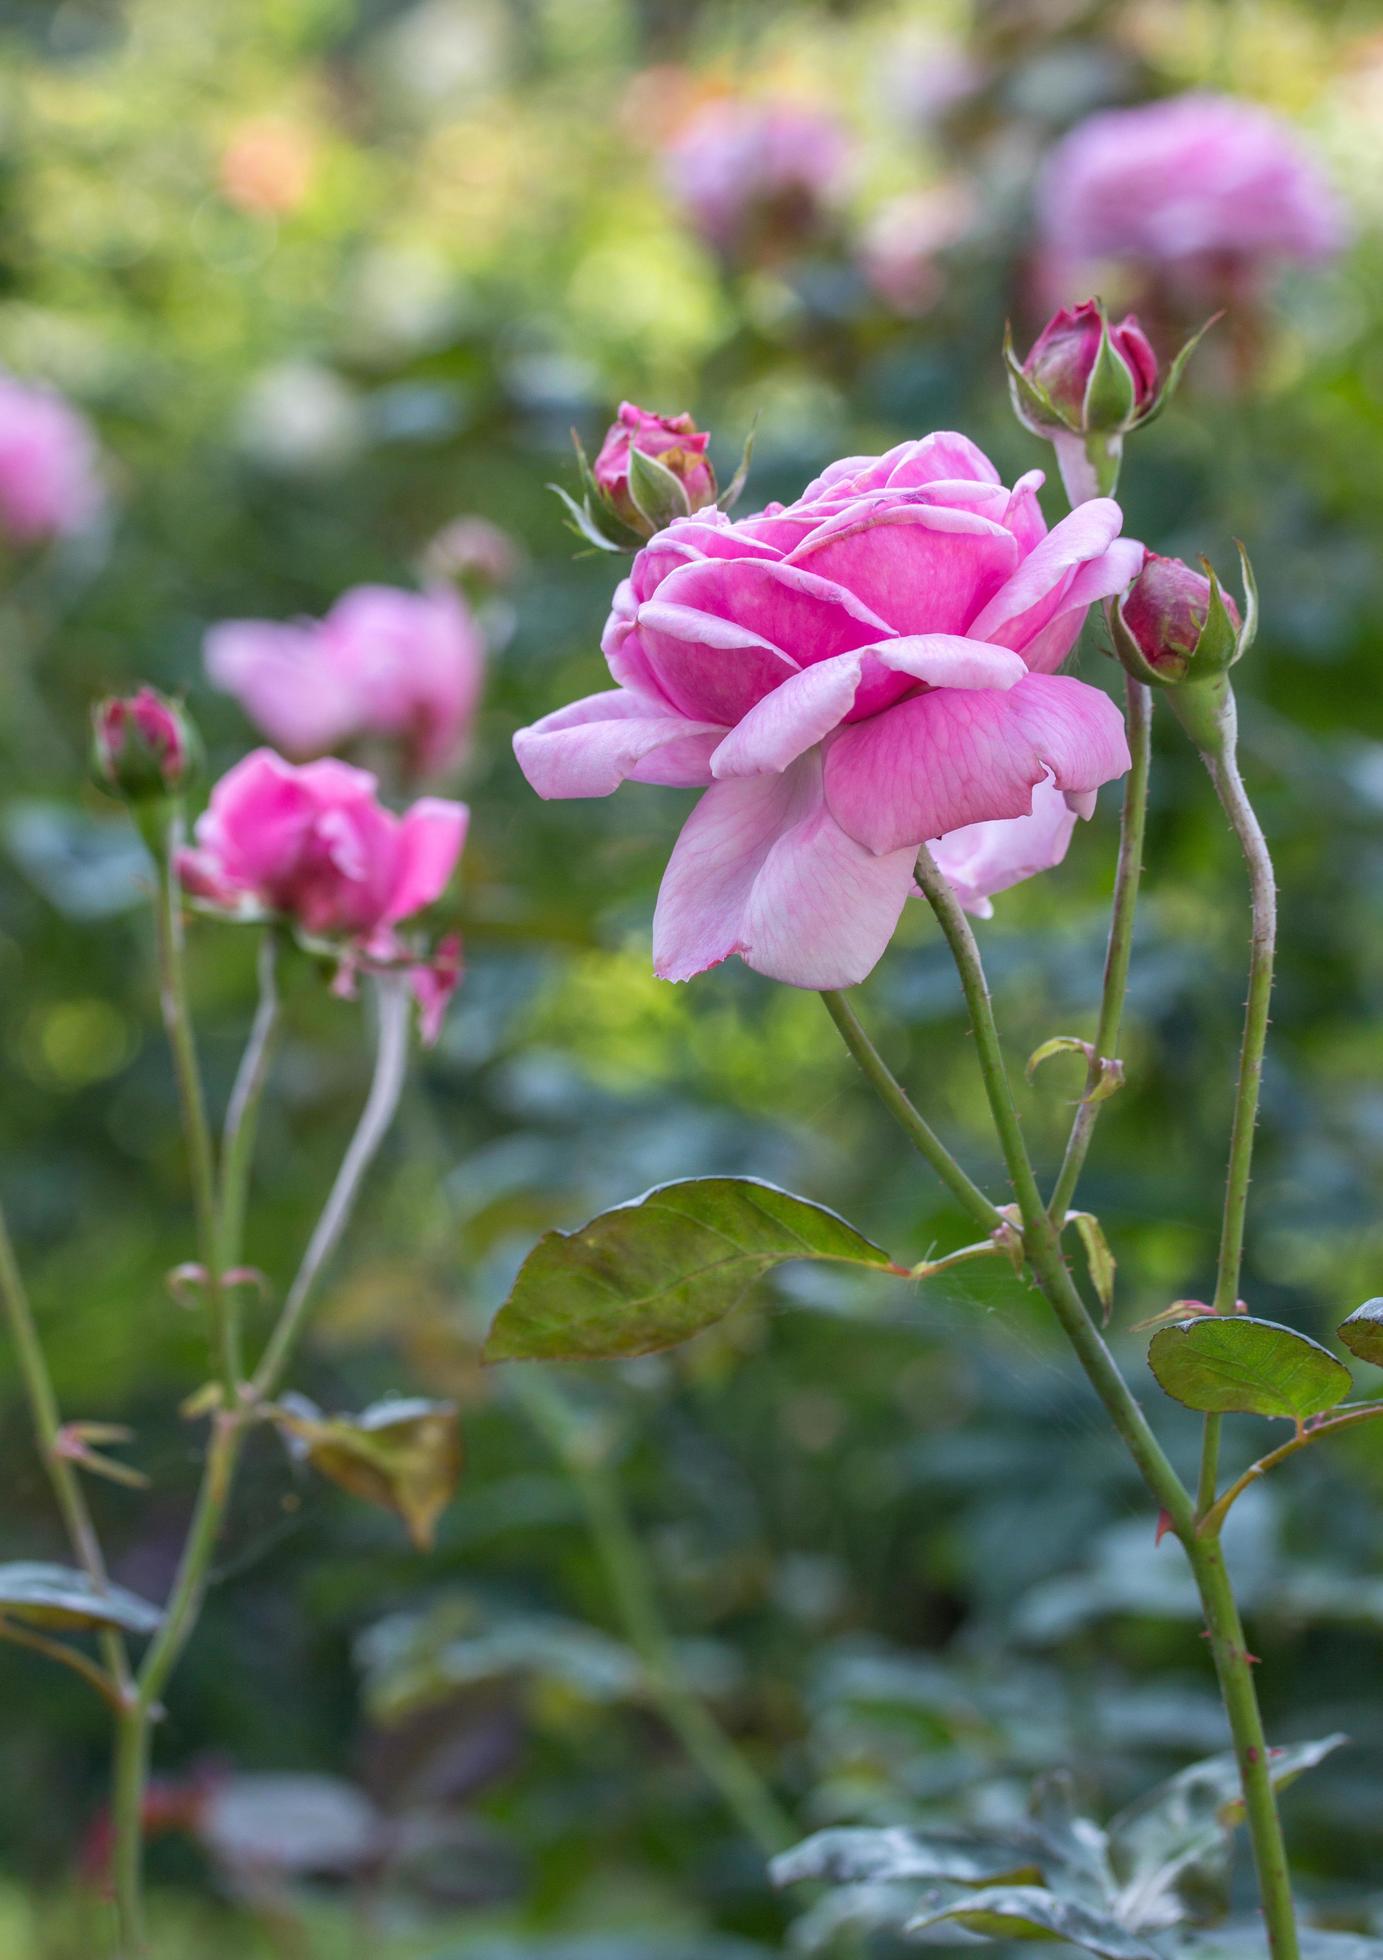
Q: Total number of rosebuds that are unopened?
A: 4